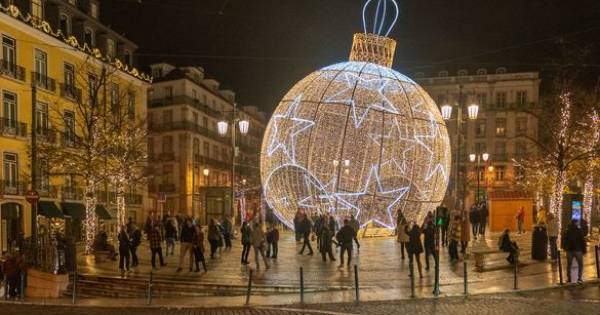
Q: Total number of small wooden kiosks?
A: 1